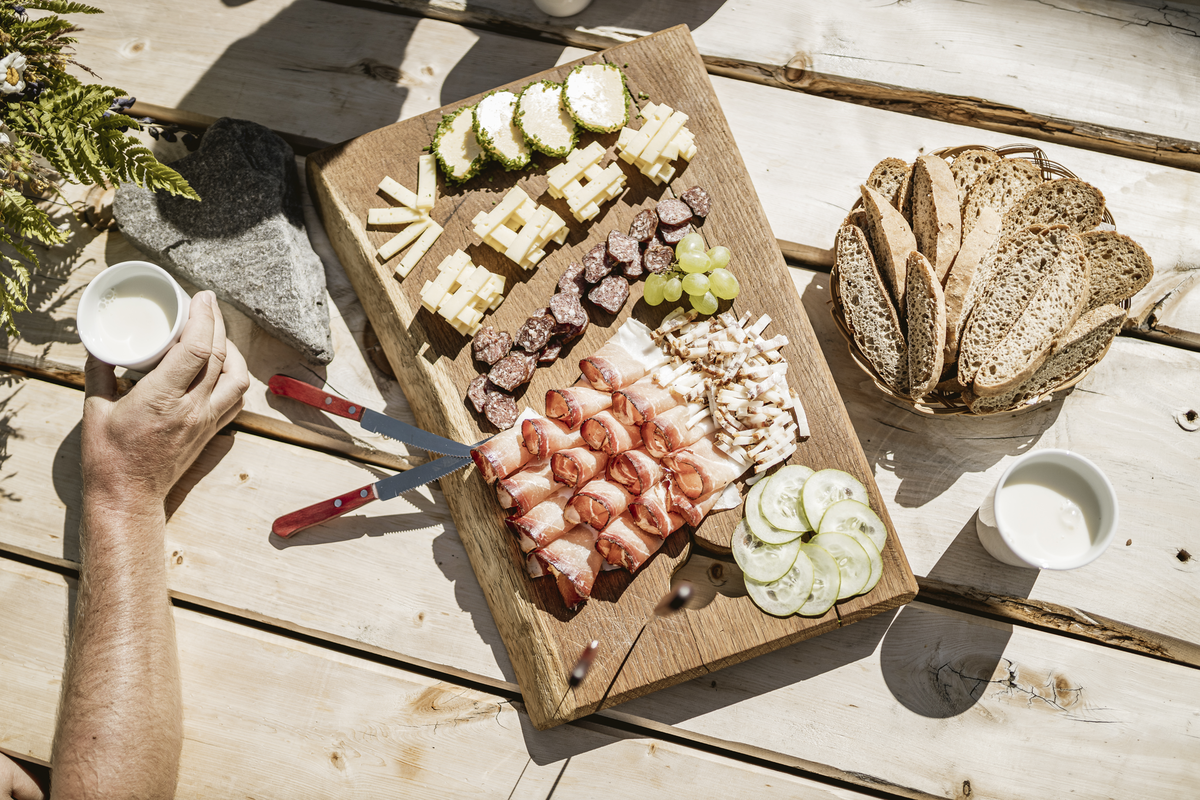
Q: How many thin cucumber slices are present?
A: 9